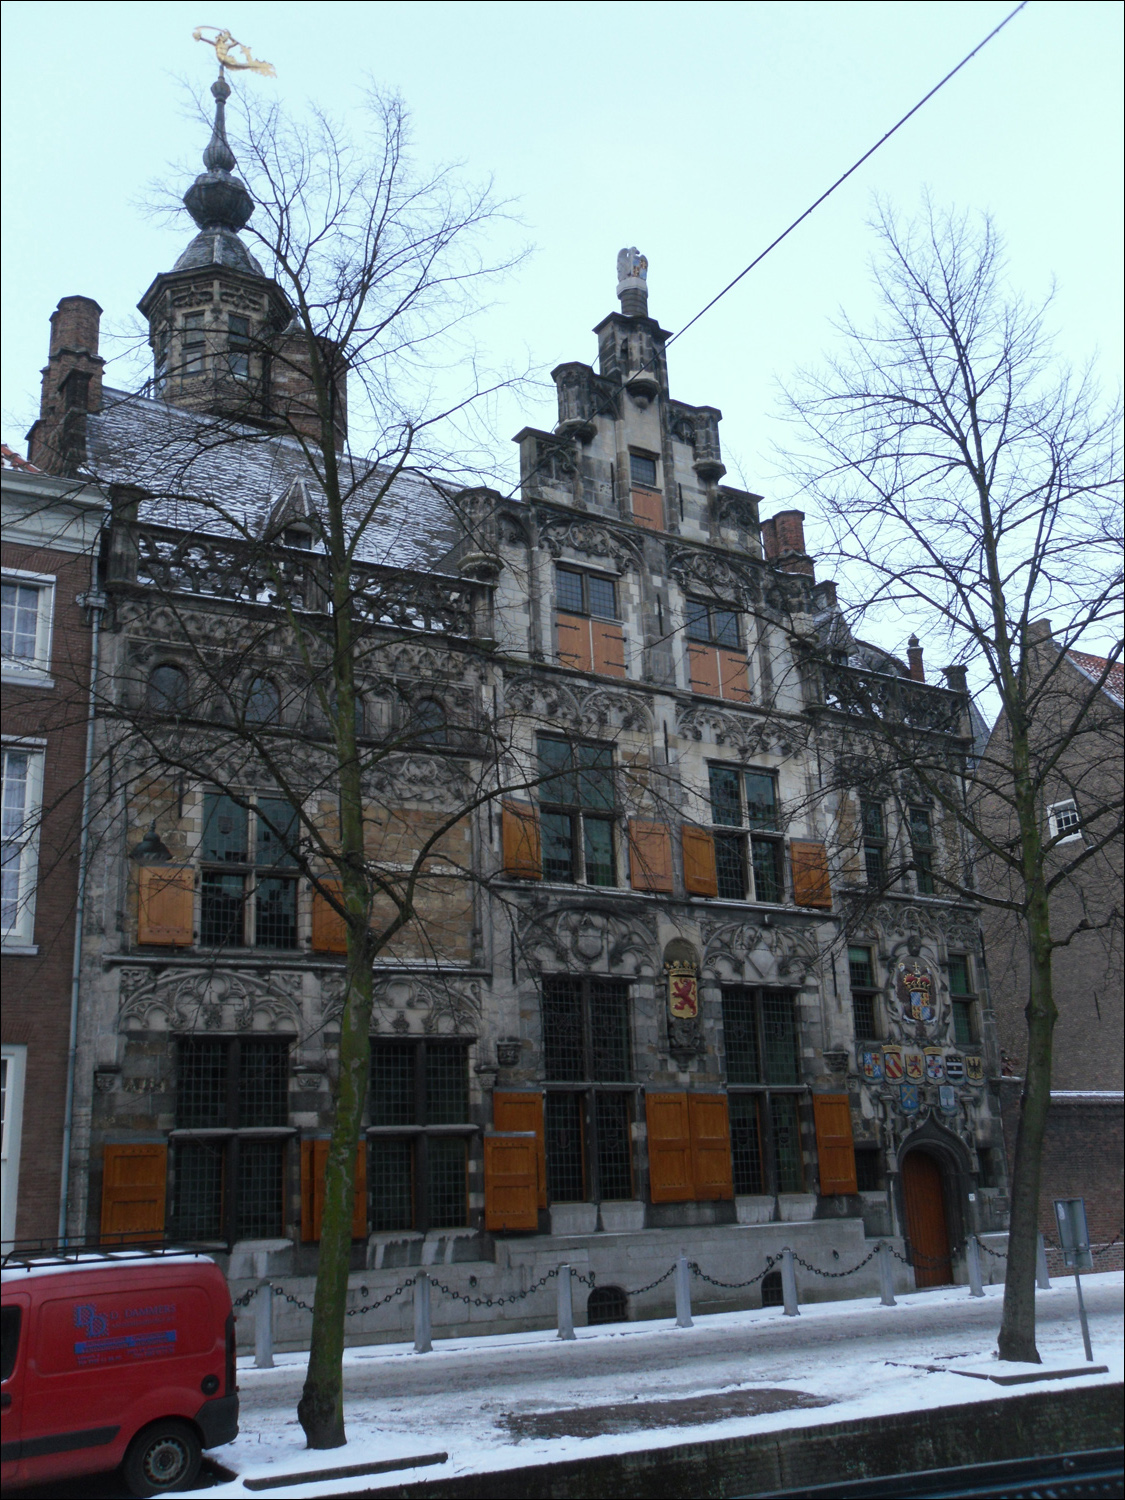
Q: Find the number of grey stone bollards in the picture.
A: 8